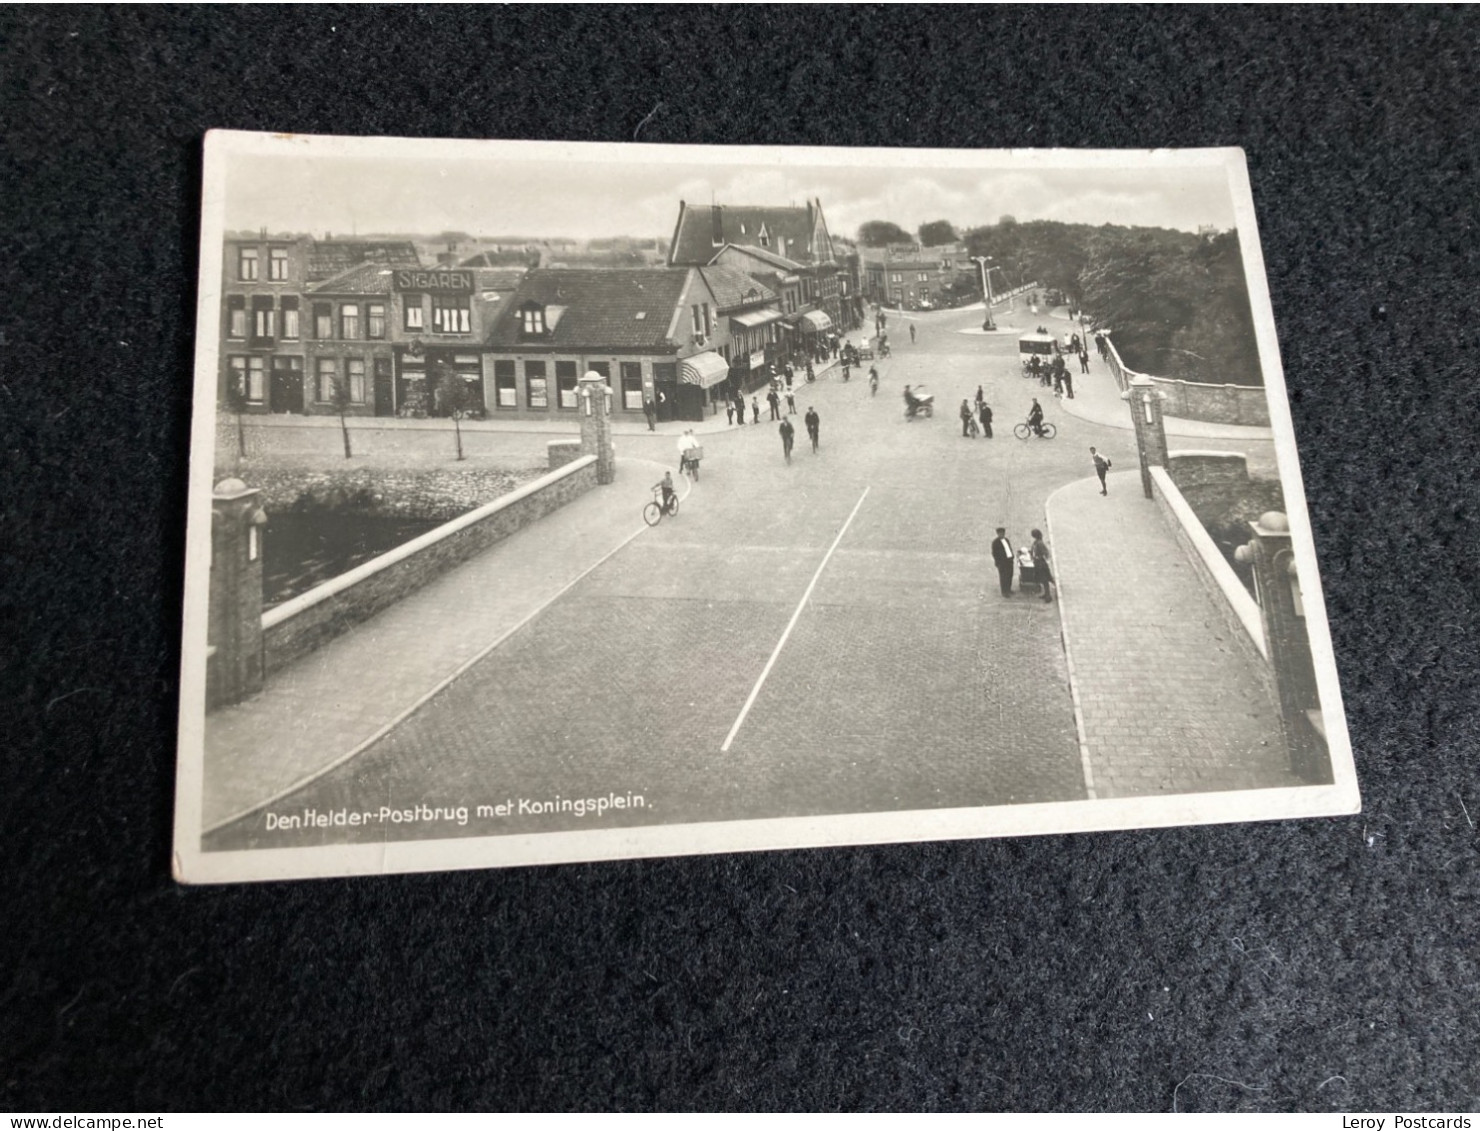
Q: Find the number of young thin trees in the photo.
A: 3